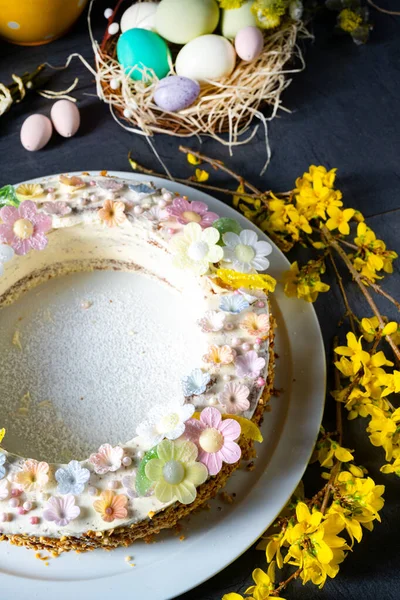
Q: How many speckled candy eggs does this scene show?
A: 1